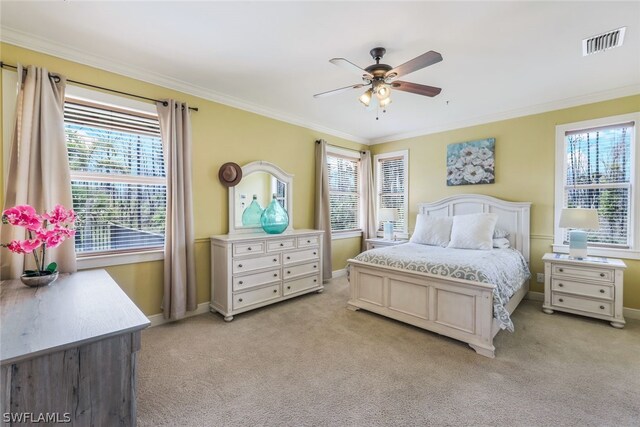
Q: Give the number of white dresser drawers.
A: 9